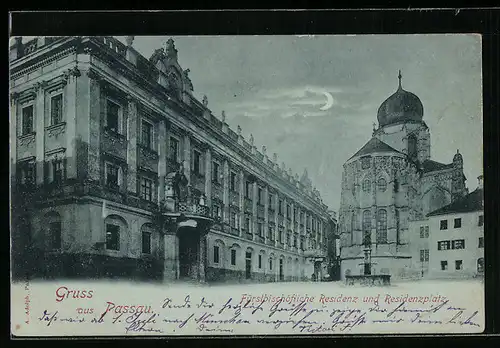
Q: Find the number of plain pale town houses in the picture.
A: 1